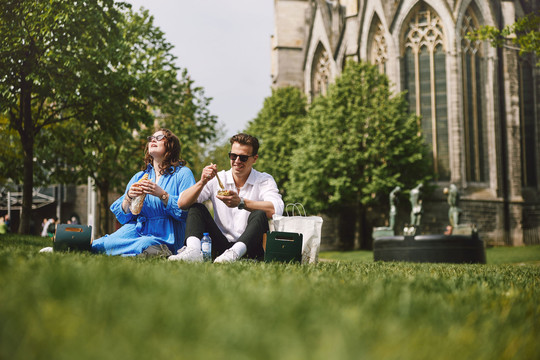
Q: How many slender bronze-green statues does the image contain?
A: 3